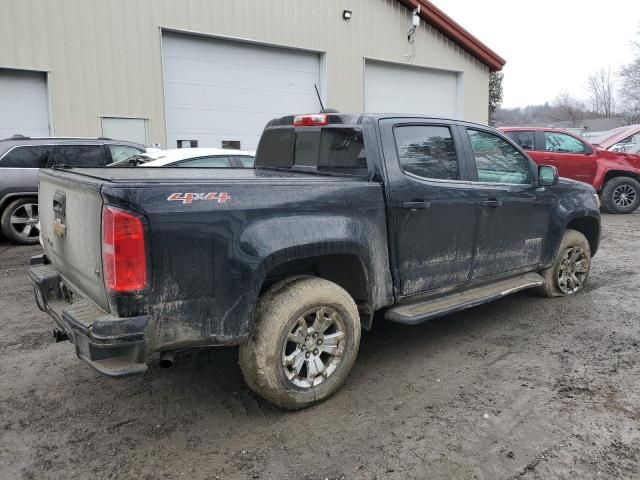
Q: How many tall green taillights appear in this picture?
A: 0